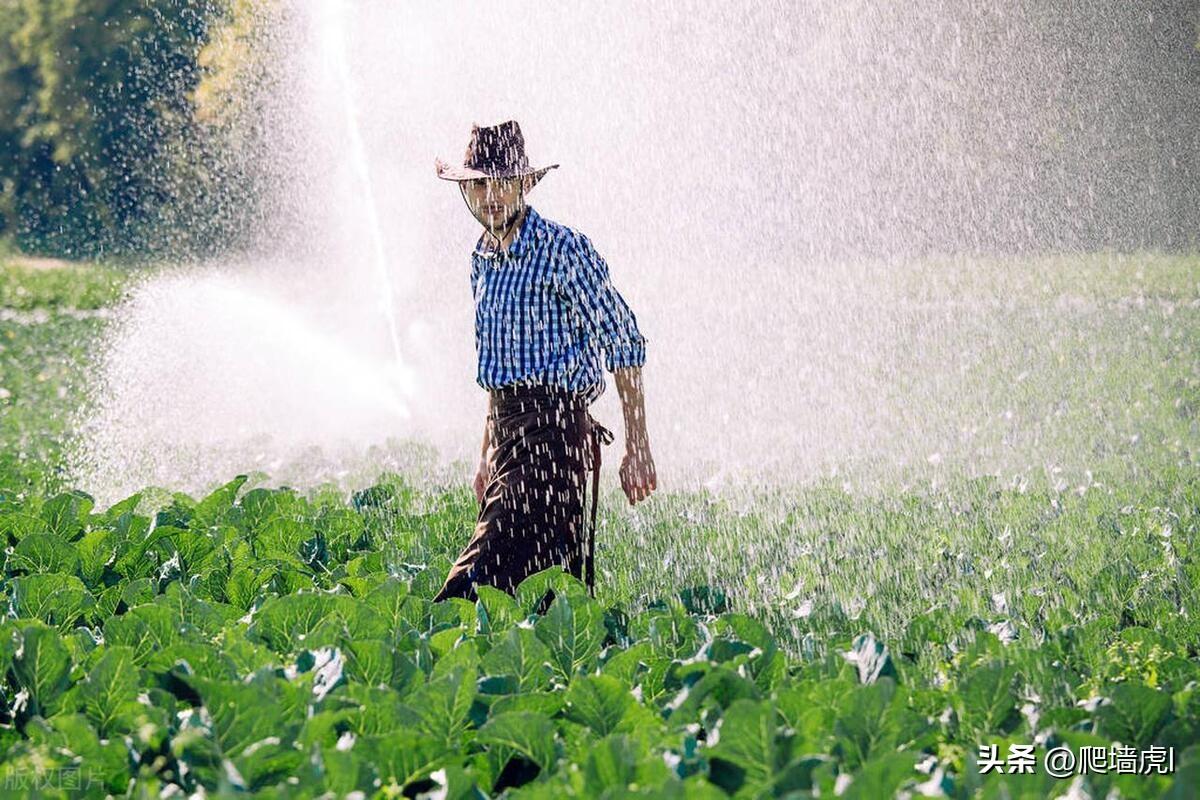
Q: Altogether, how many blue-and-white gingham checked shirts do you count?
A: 1